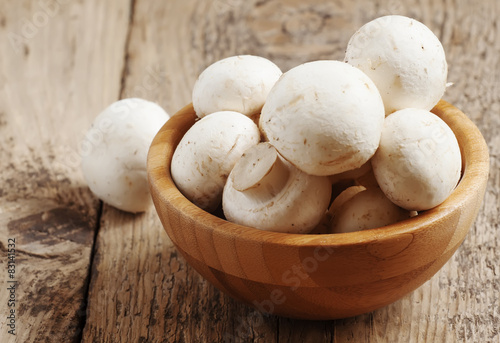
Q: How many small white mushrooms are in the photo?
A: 8